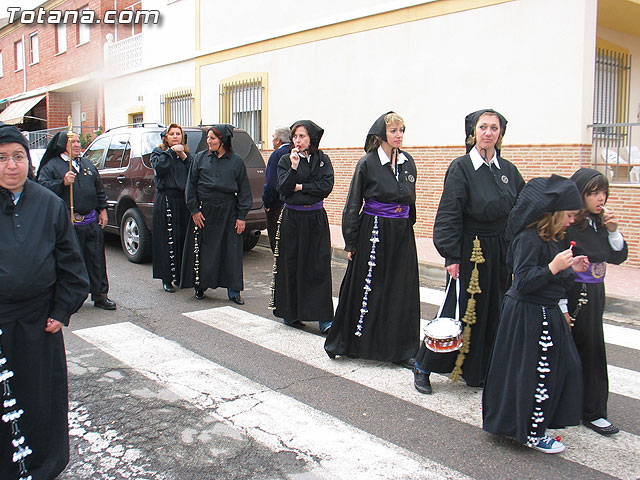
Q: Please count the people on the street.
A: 10